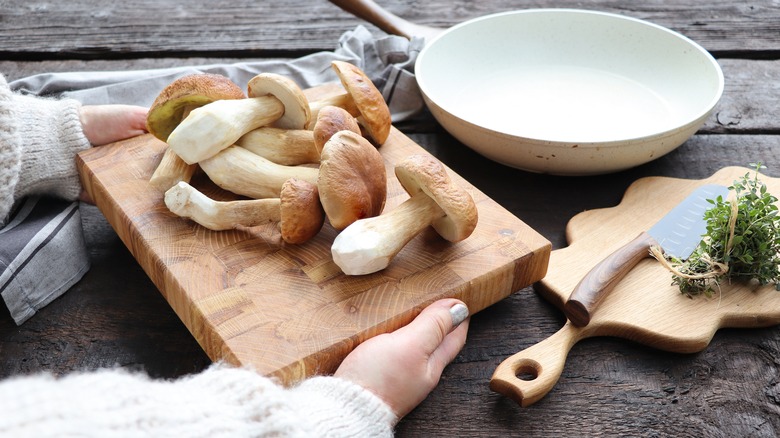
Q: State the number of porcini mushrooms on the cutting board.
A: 7